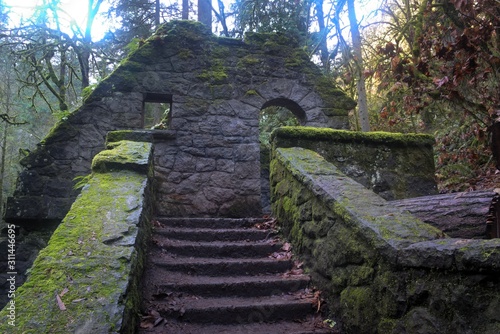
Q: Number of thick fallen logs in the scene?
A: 1